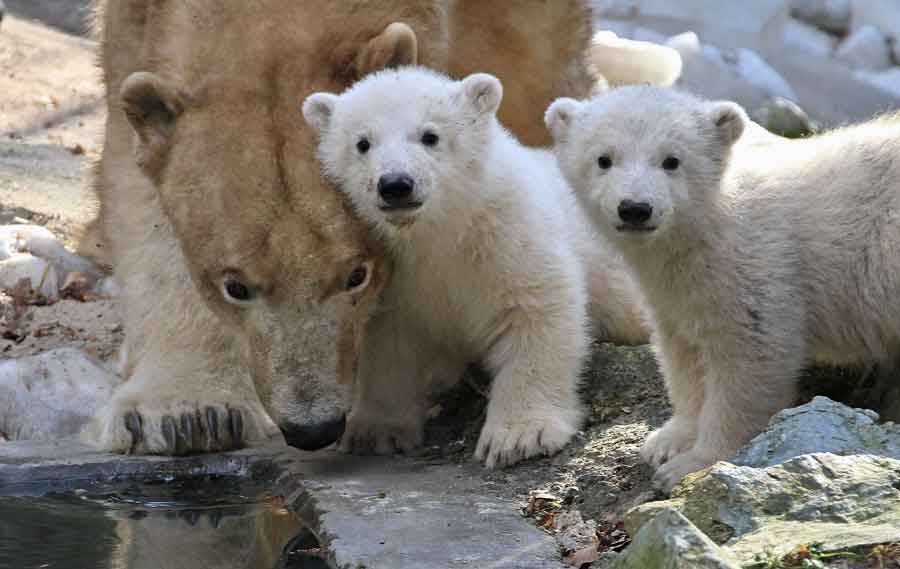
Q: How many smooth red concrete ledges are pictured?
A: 0